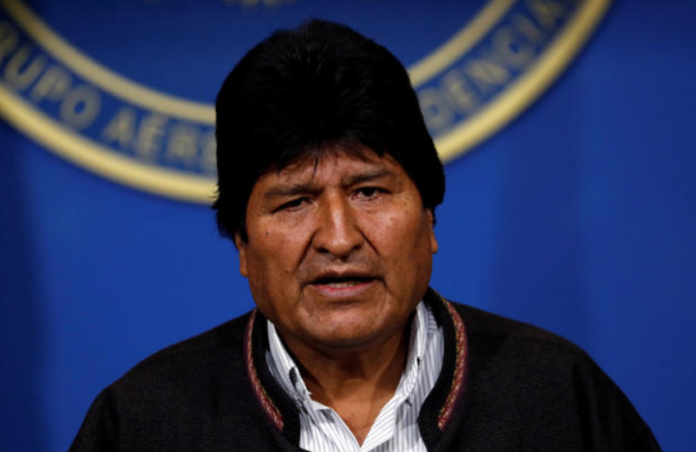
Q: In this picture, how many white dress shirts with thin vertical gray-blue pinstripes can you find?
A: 1